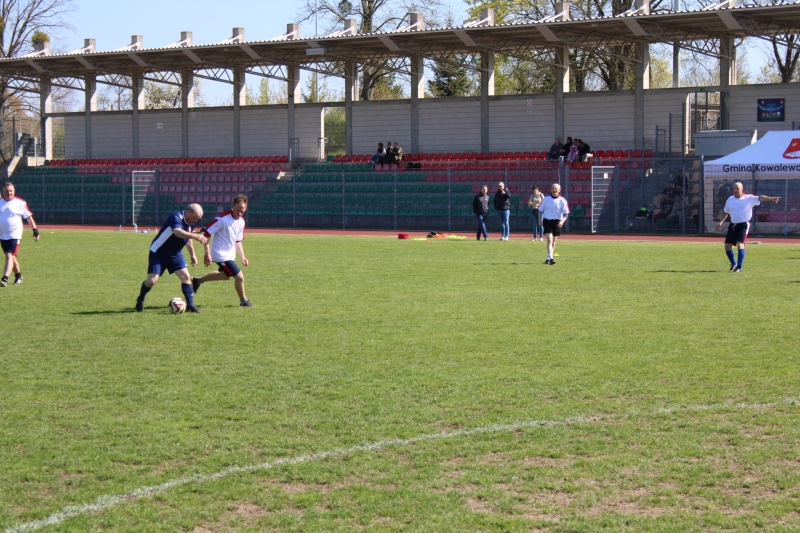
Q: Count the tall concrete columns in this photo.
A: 12